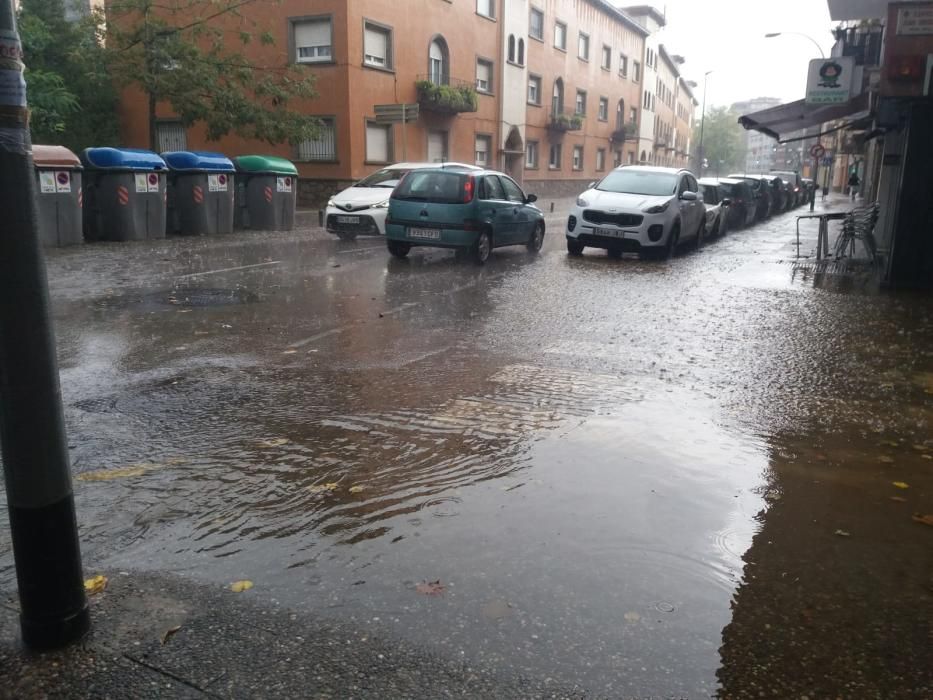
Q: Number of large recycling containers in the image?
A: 4